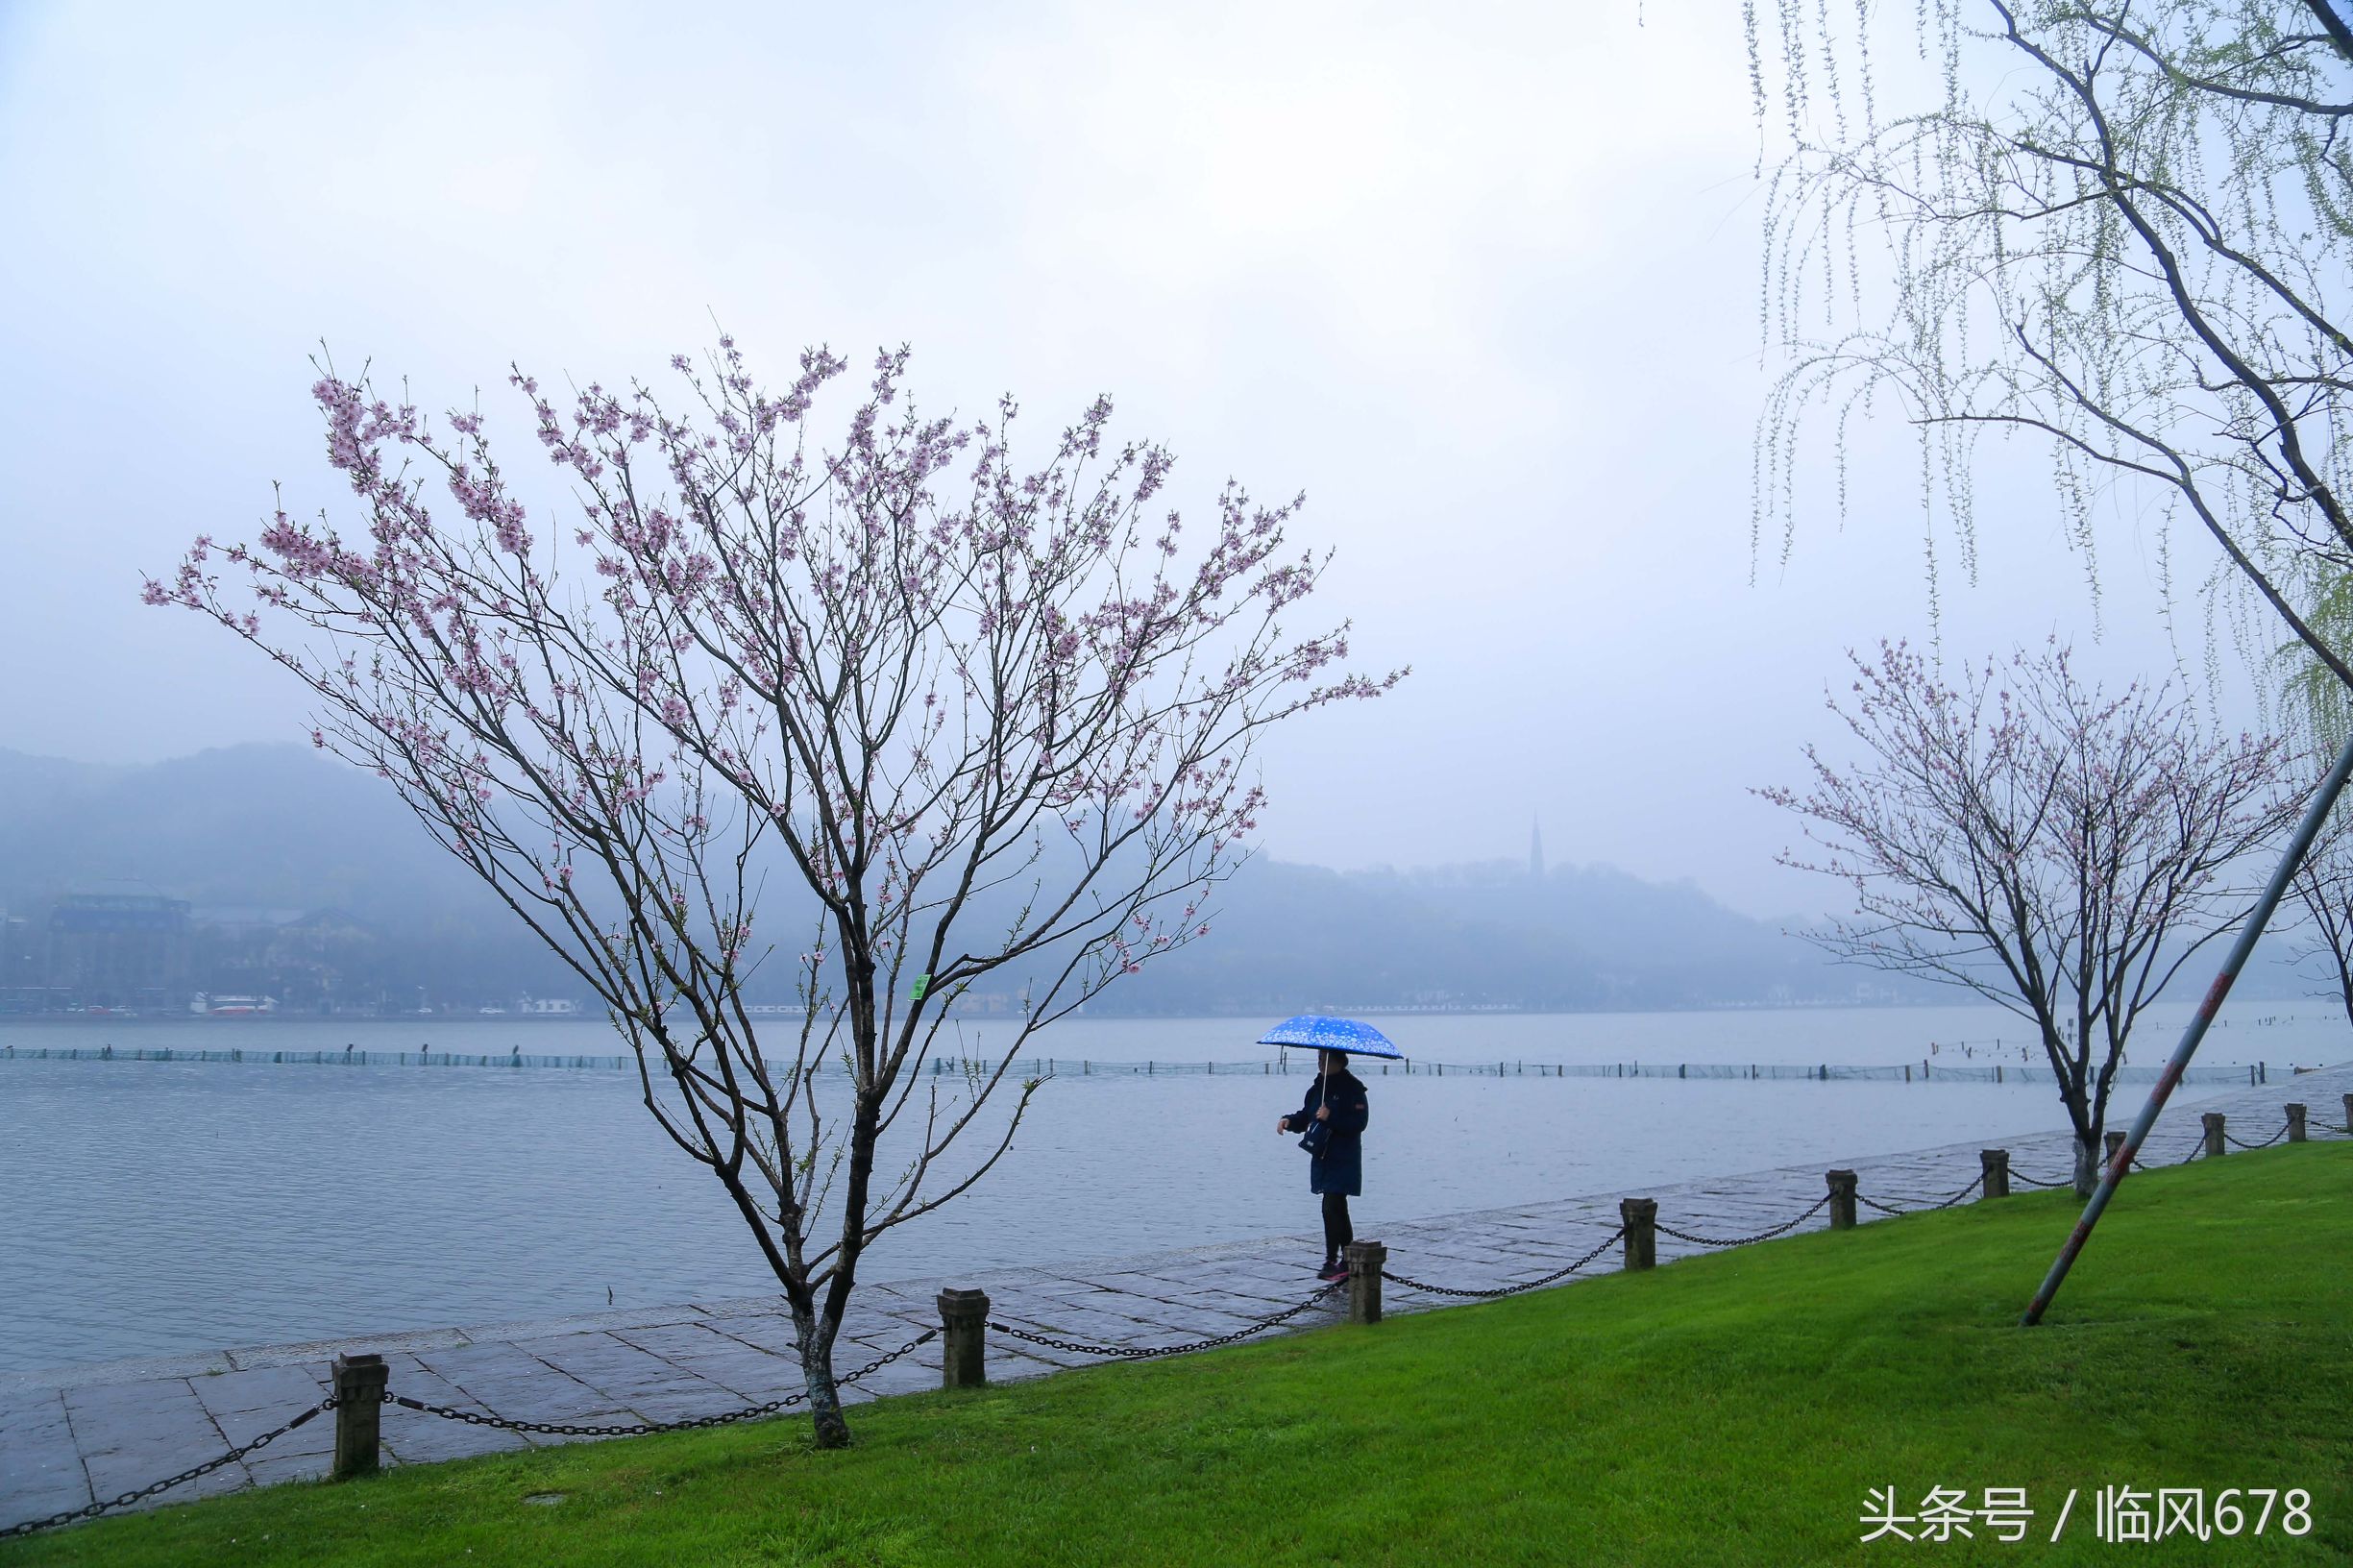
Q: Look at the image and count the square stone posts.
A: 10